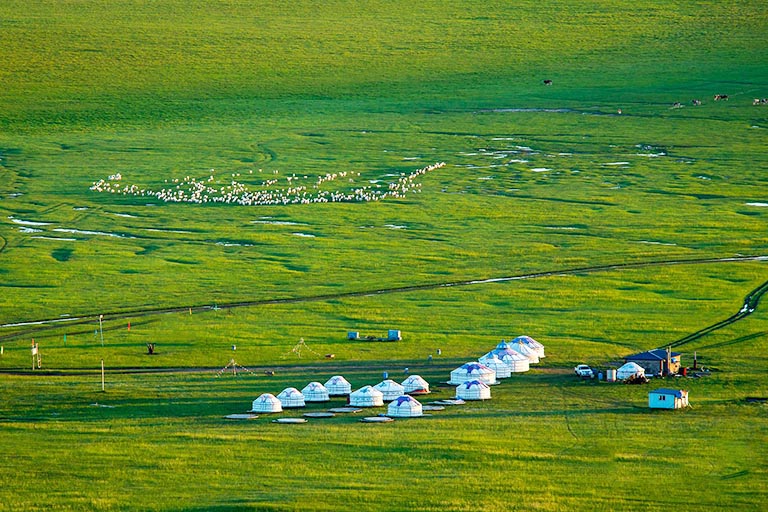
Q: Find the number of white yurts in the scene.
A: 15